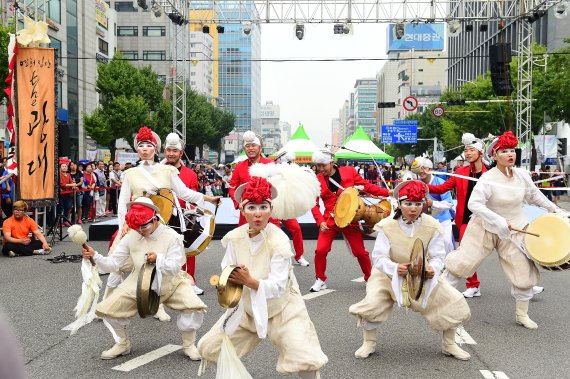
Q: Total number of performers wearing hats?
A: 10